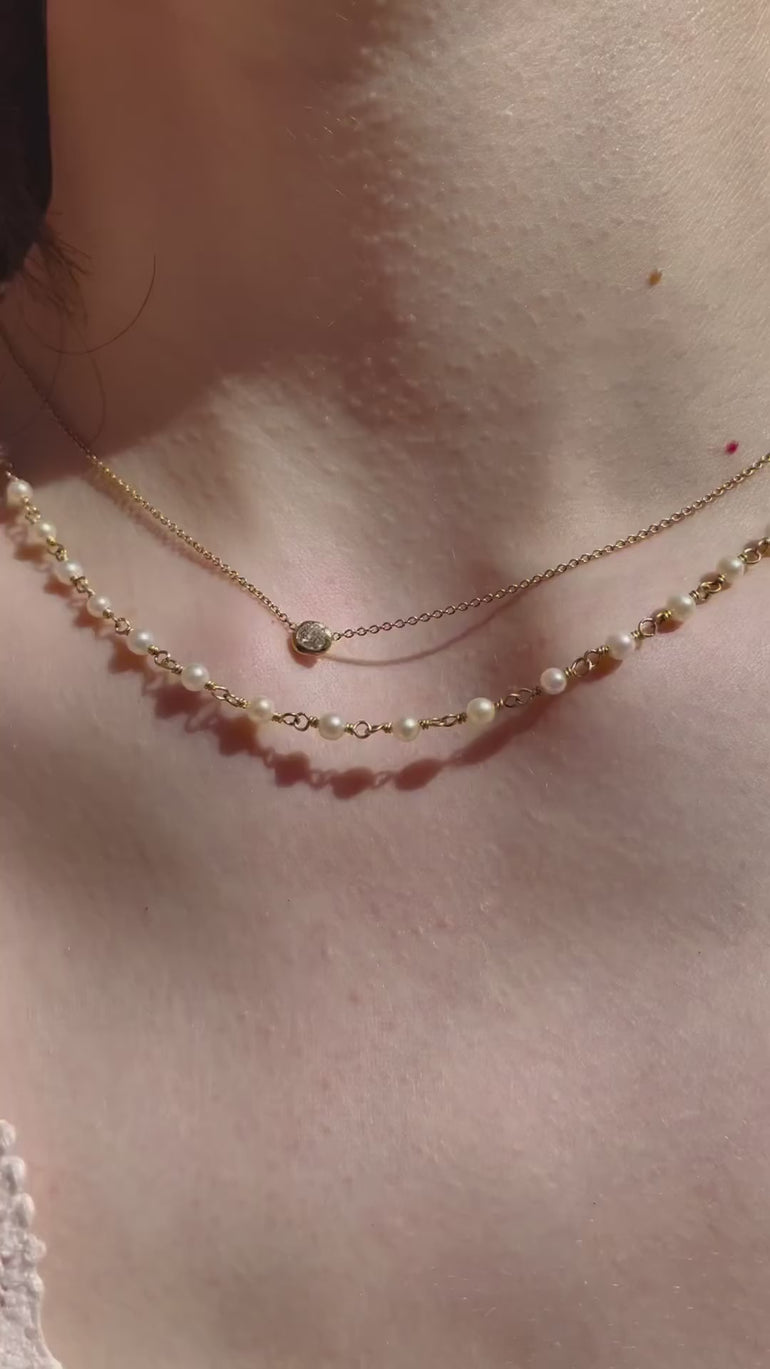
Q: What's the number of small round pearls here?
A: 14